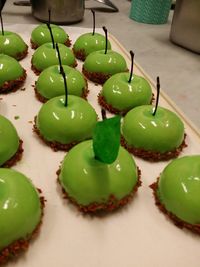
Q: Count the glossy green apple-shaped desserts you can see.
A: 14